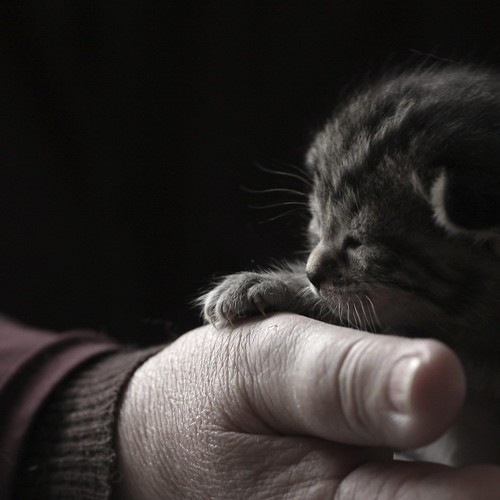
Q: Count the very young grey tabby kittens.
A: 1